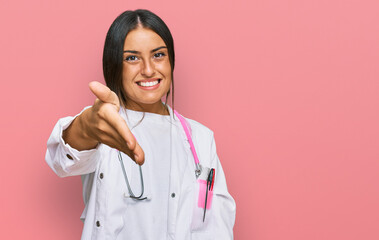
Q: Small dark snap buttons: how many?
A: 4